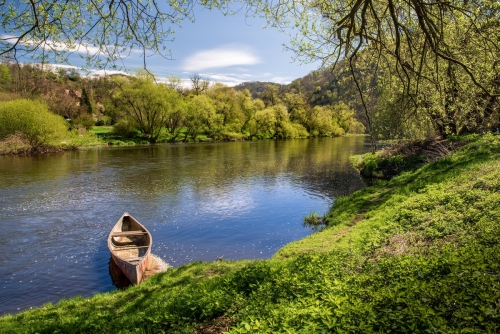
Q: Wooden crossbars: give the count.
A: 3